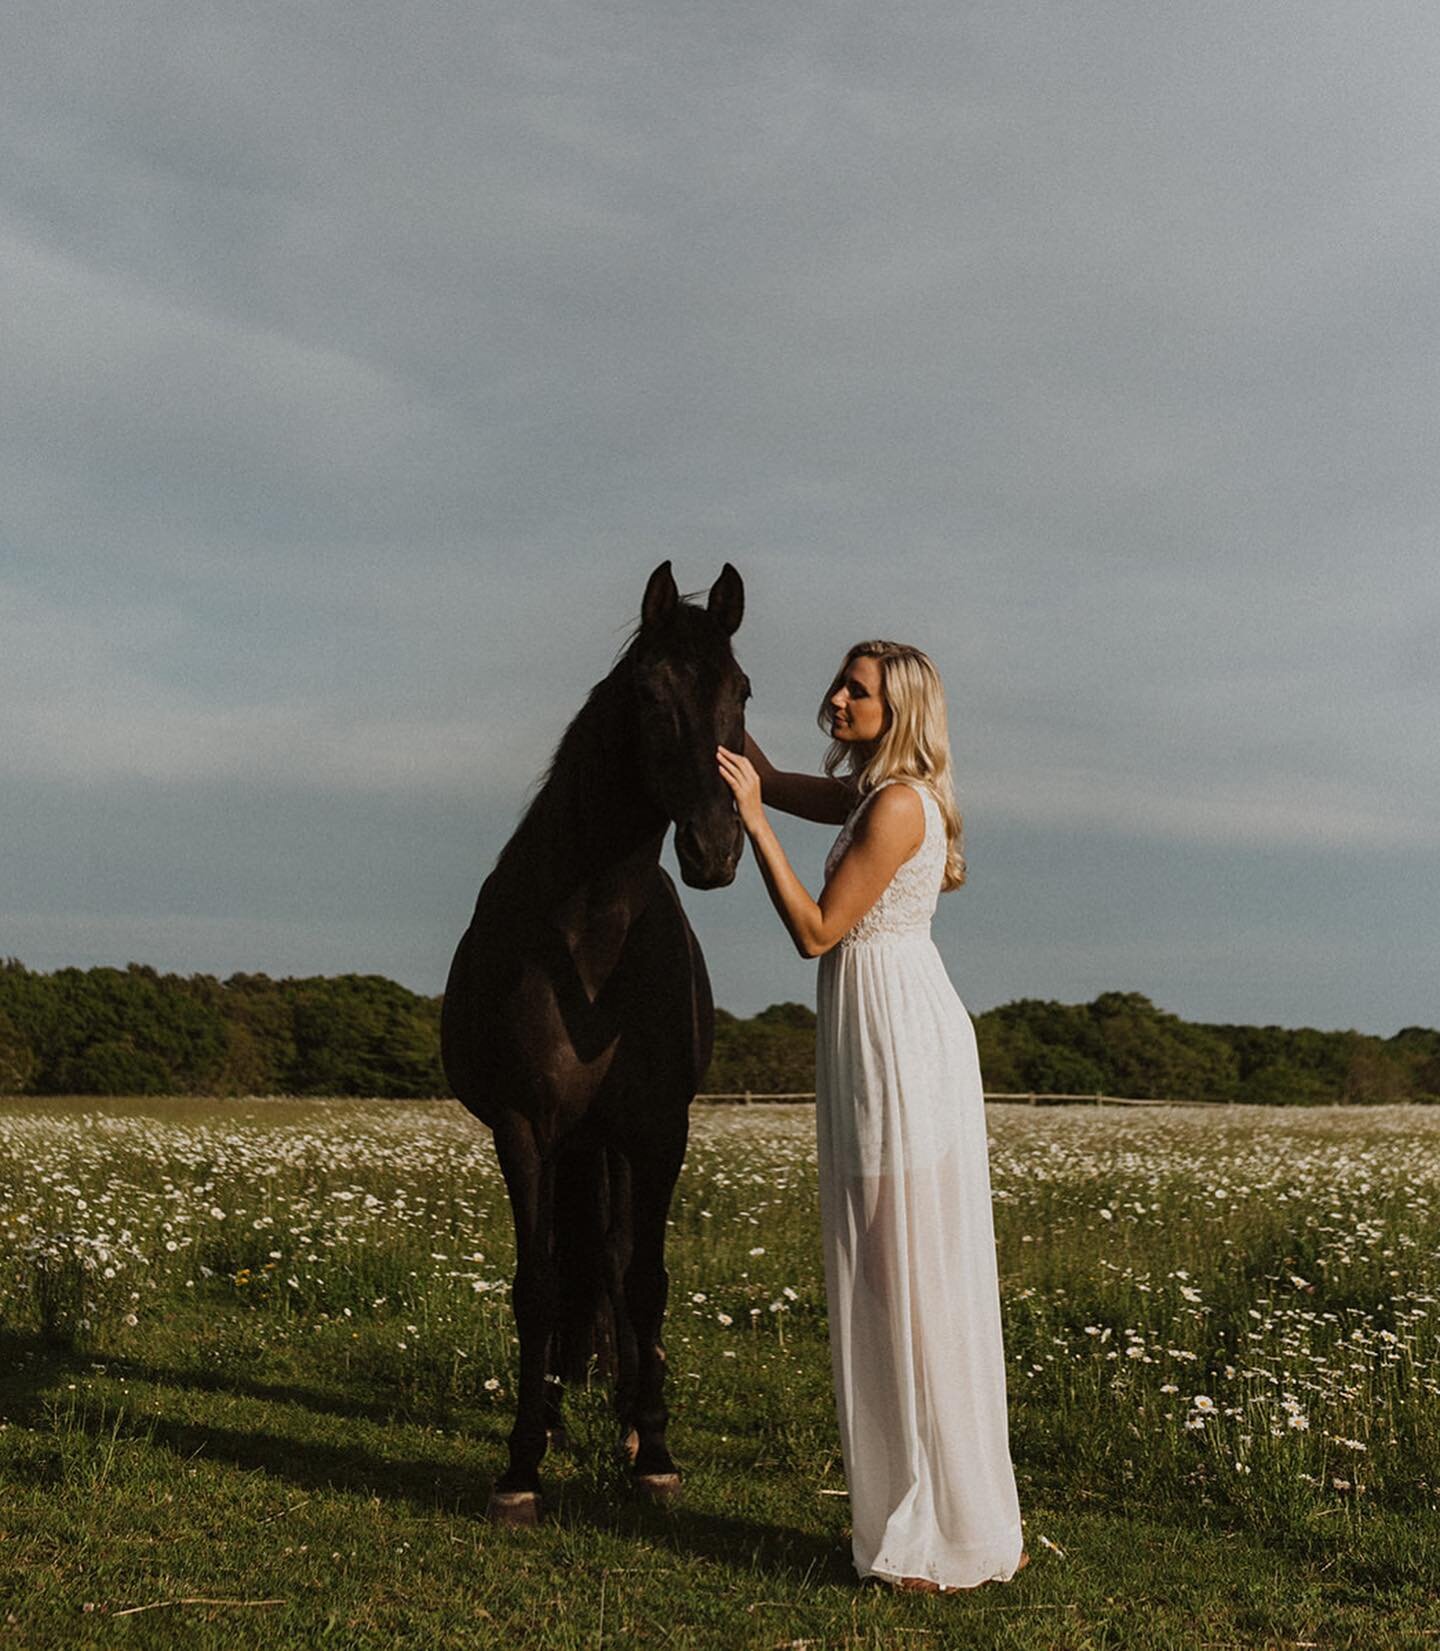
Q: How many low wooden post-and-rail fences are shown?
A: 1